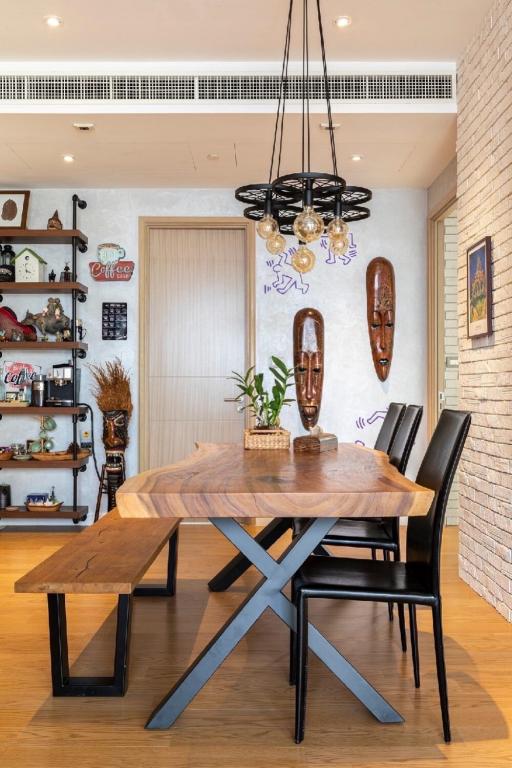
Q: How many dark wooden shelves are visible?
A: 6